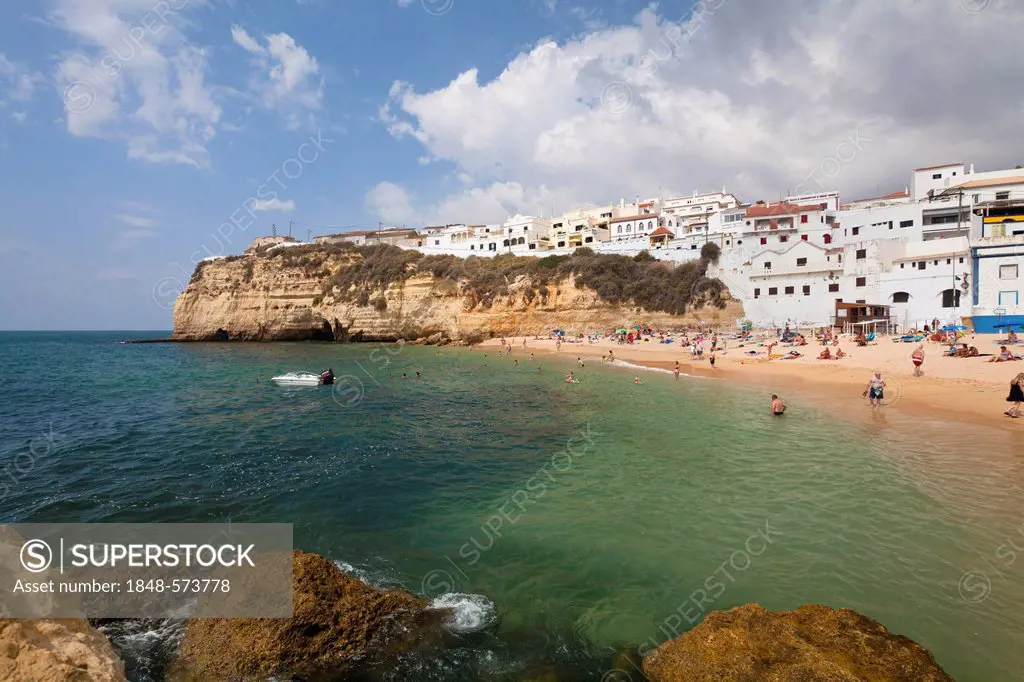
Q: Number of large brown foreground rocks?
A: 3